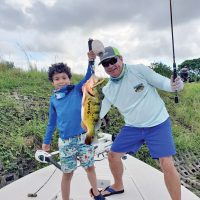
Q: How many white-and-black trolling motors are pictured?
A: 1